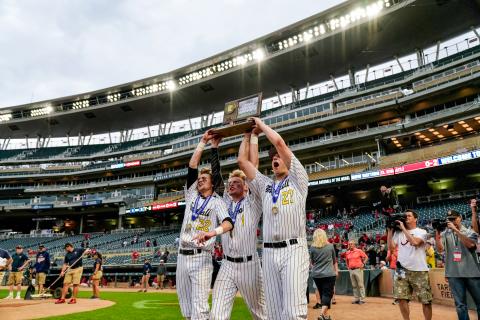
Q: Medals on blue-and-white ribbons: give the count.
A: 3